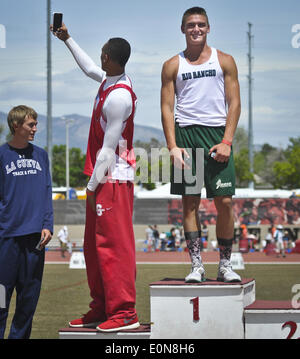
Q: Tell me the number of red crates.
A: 0